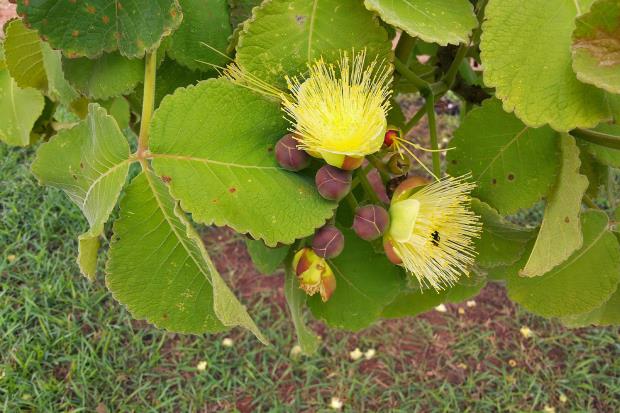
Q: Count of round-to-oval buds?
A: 4